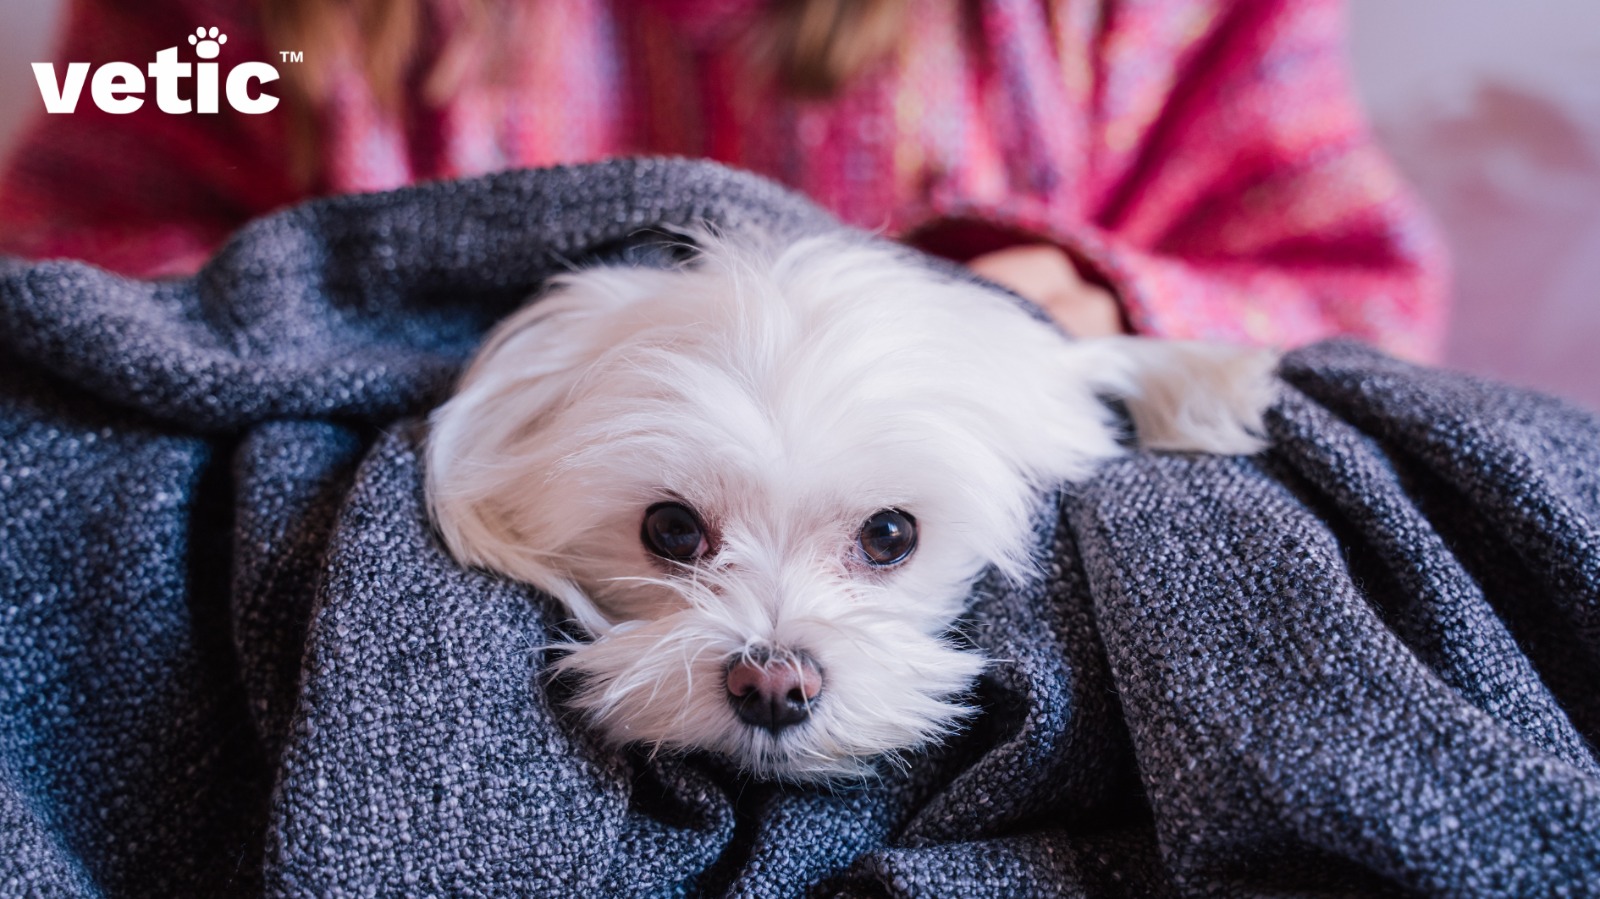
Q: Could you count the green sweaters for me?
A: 0